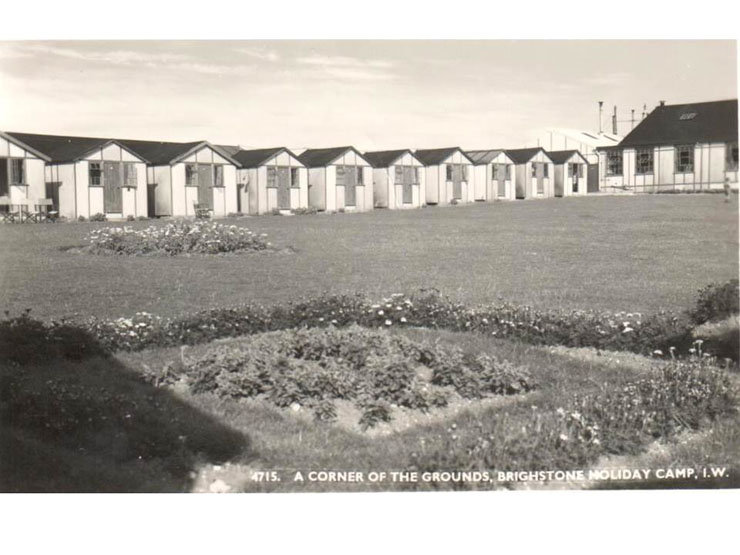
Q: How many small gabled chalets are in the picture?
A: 10